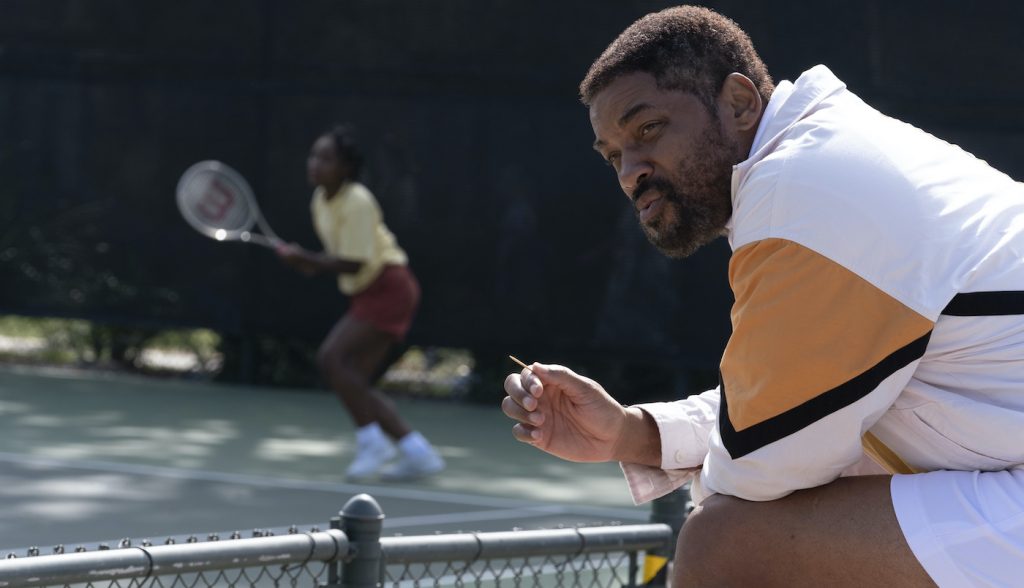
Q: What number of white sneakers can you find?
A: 2